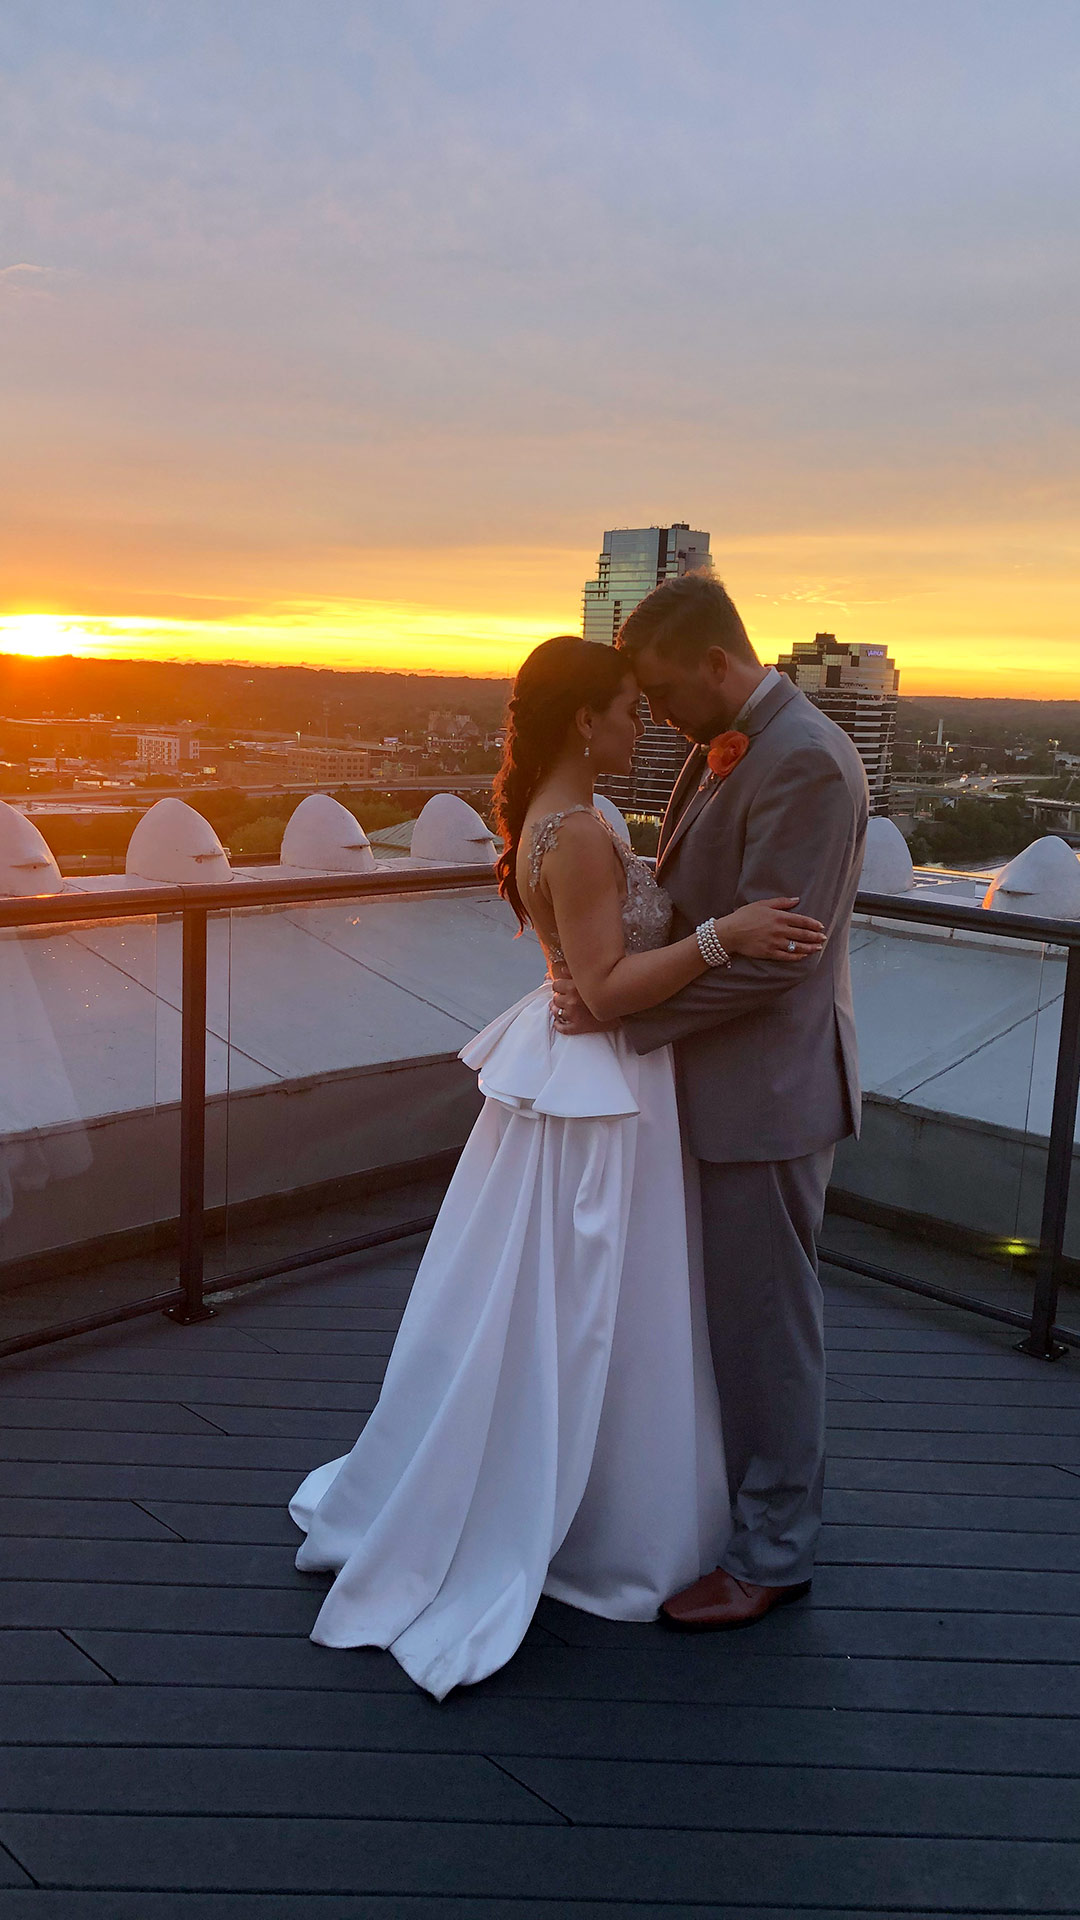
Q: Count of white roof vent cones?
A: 7